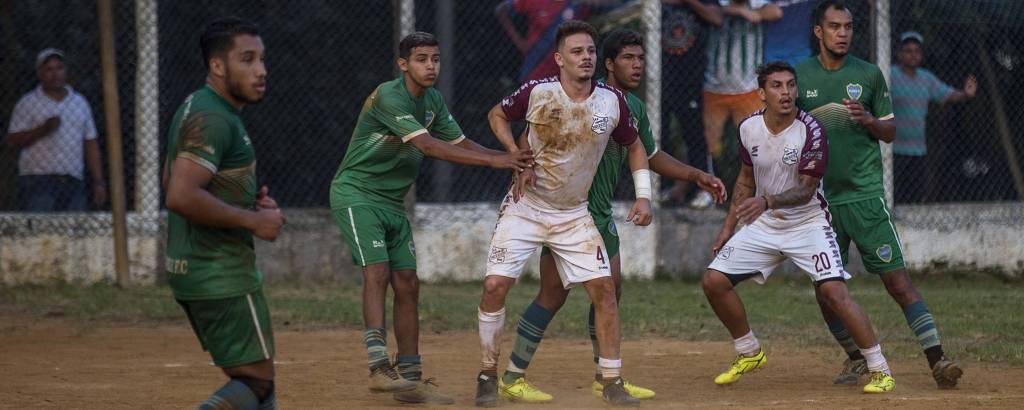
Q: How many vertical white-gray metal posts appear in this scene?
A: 4